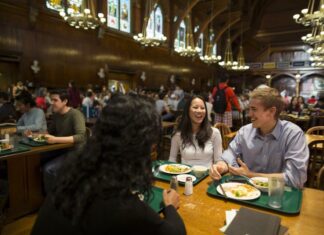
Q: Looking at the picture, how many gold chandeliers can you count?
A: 11